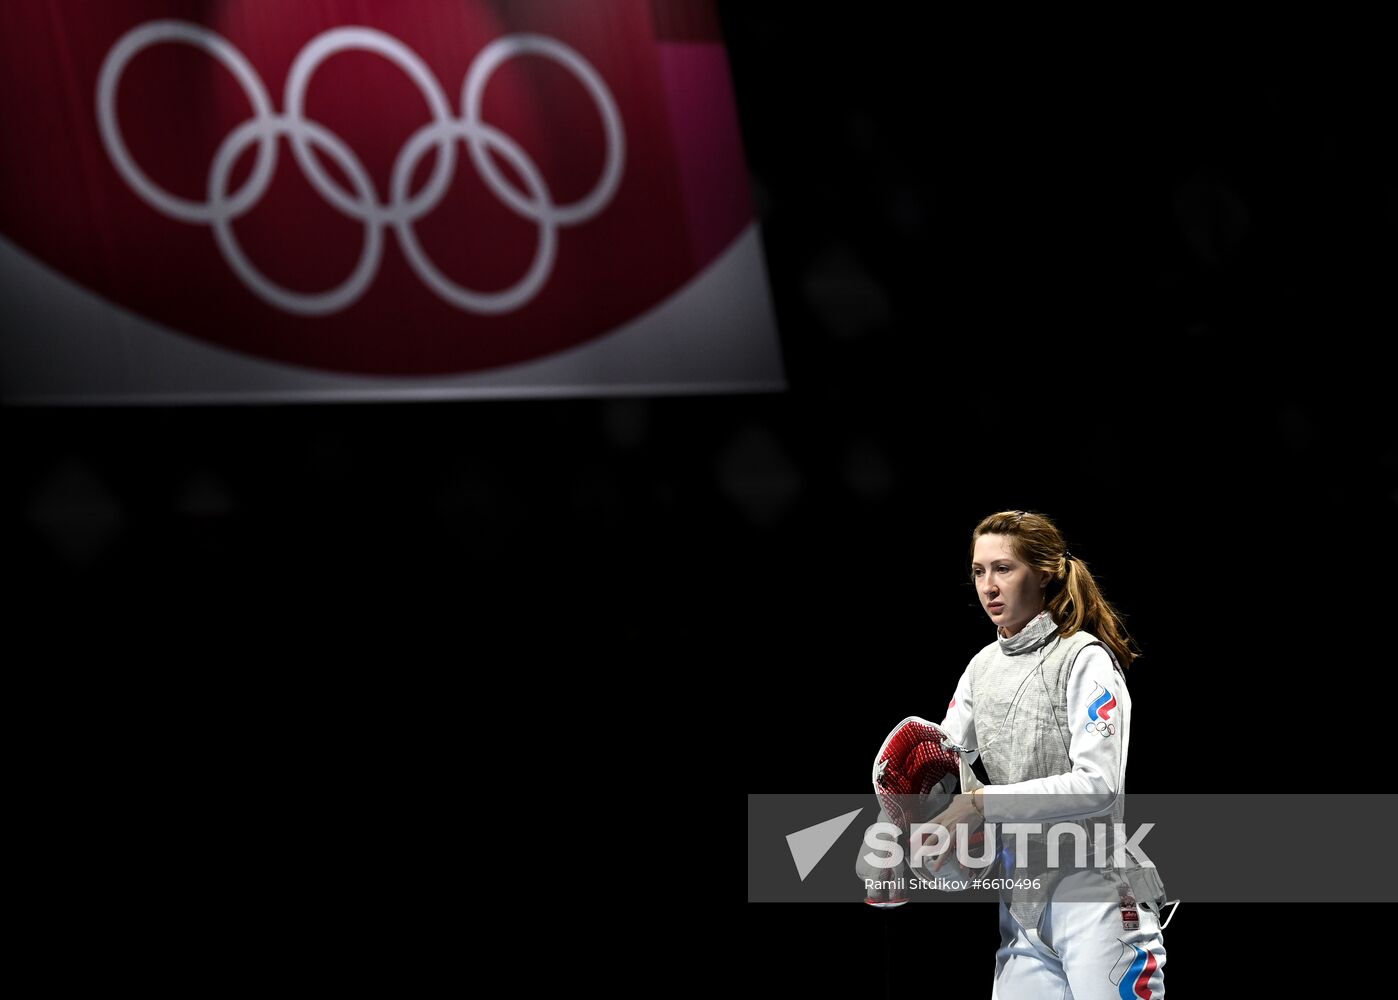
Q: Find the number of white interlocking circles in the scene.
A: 5